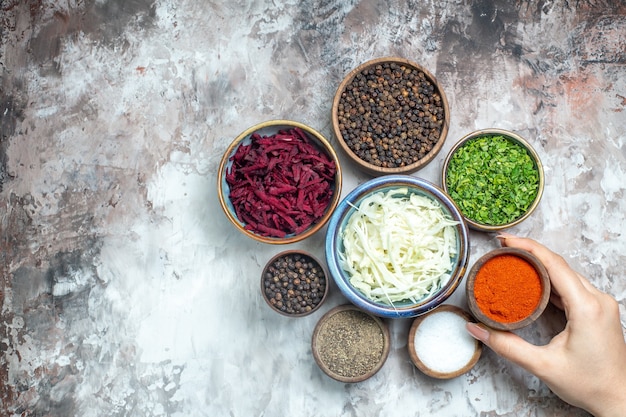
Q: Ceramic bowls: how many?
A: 3